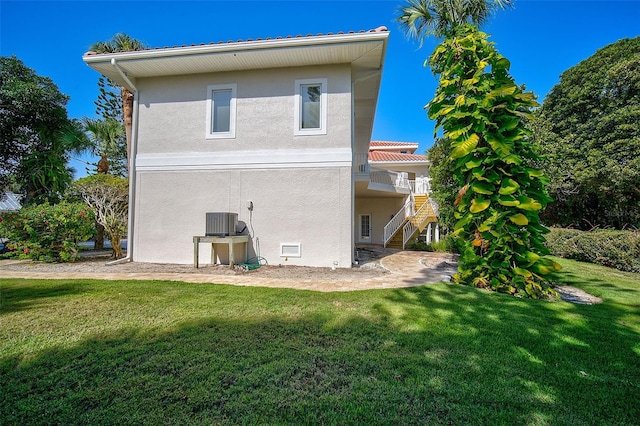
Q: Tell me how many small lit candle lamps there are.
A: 0